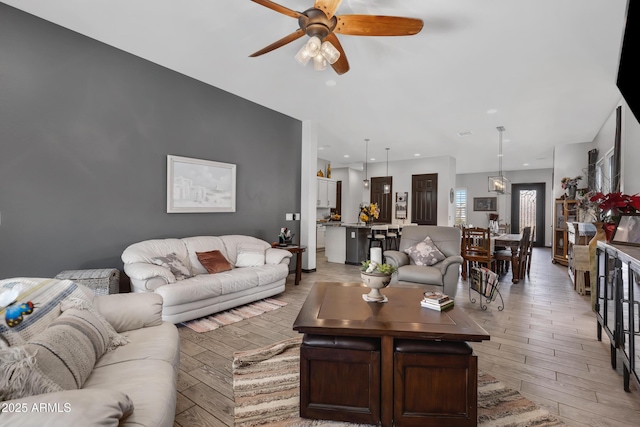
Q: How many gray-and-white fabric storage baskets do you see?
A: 1